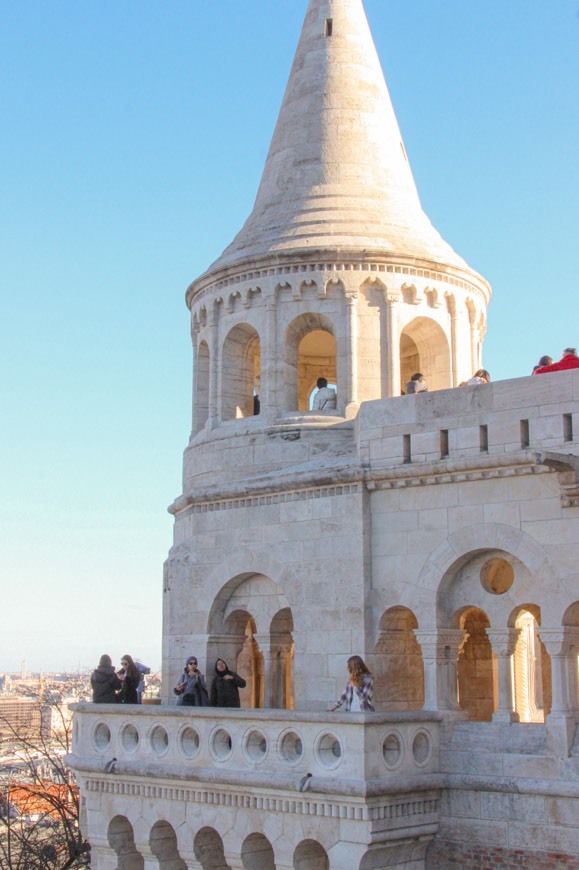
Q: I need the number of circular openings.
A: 11